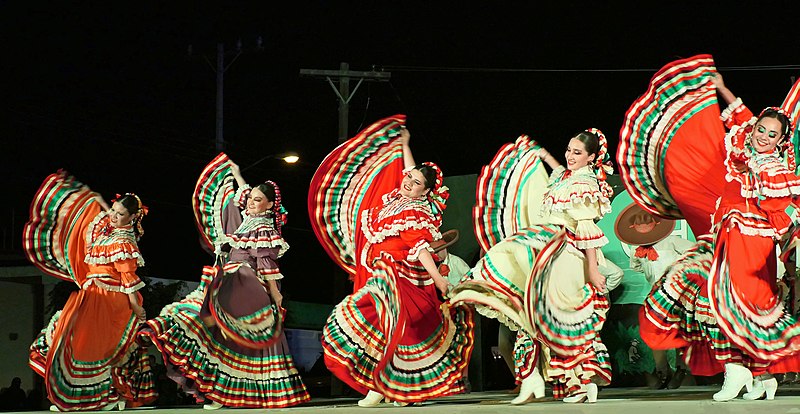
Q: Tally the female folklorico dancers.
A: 5